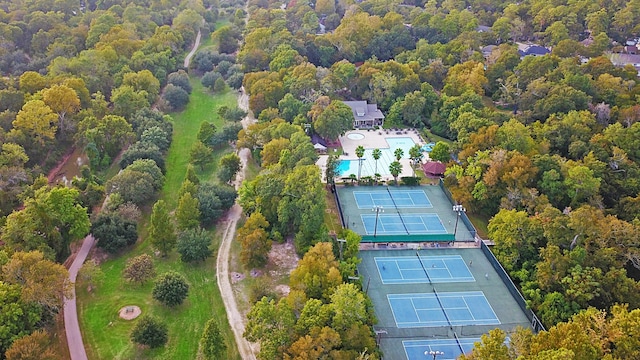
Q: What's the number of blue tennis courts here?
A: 5